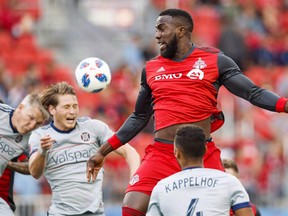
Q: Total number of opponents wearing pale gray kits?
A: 3